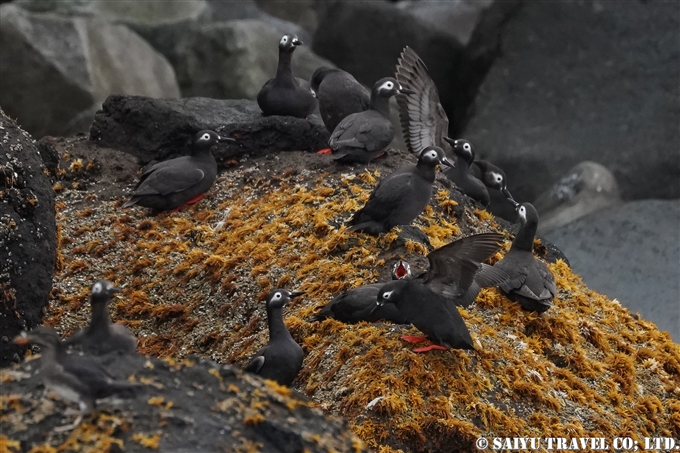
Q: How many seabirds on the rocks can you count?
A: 13